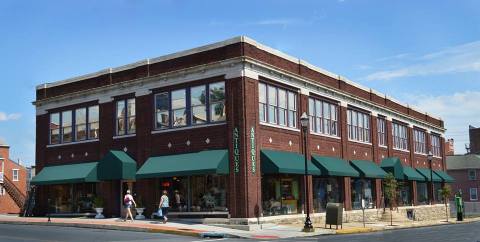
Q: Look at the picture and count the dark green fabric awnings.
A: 10